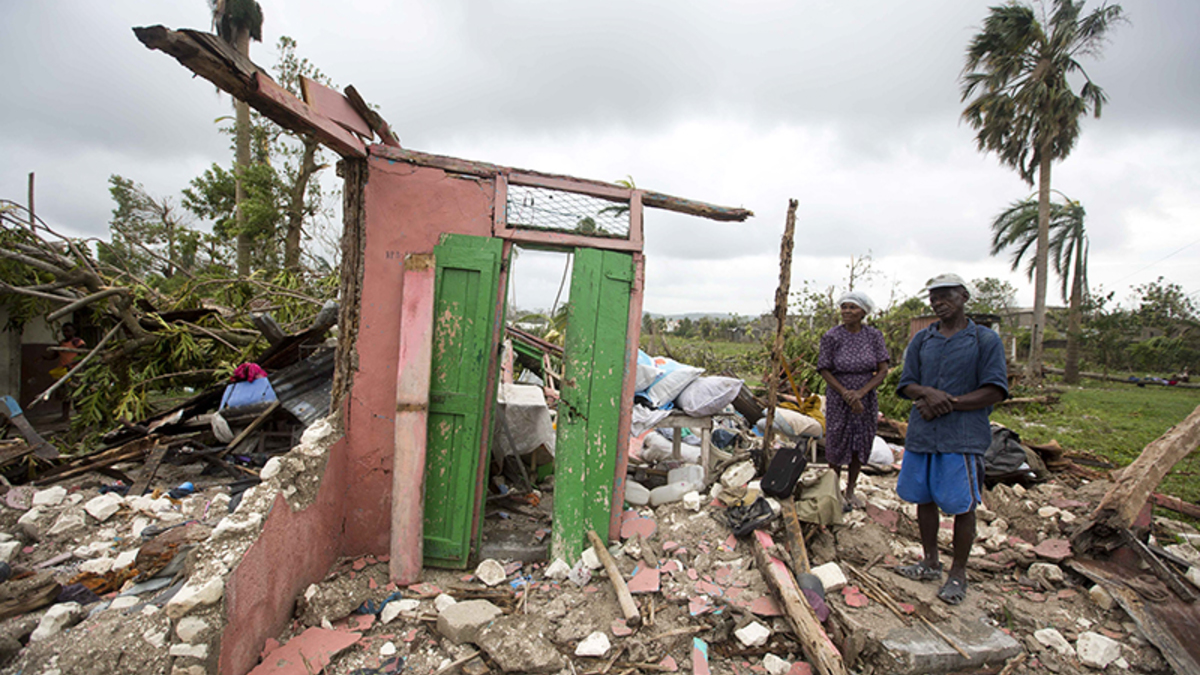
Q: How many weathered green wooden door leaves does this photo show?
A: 2